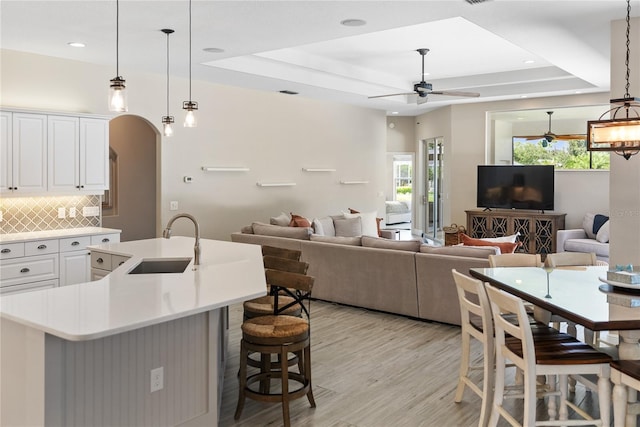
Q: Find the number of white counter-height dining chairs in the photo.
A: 5